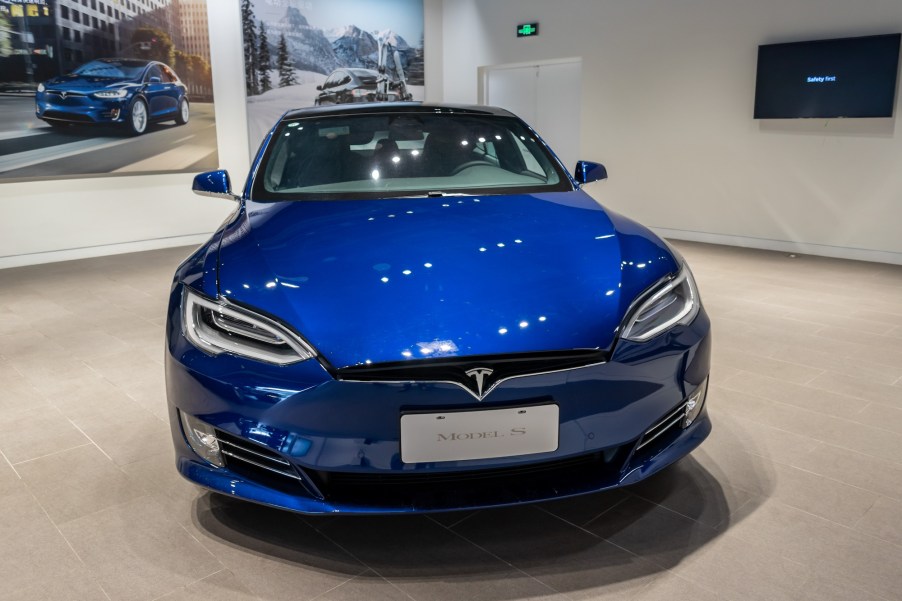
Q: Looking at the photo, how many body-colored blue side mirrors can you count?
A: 2